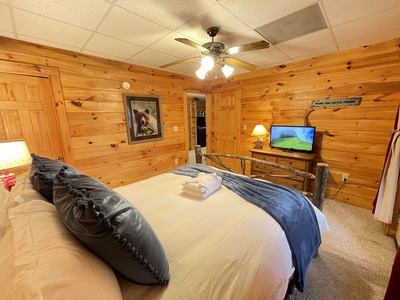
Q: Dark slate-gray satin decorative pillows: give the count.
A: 2